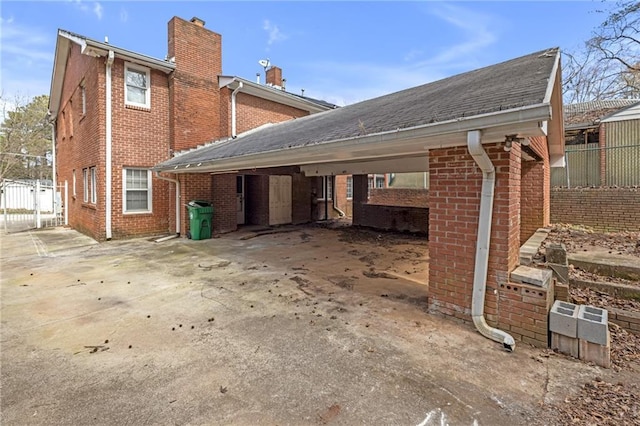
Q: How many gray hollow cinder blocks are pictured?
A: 2